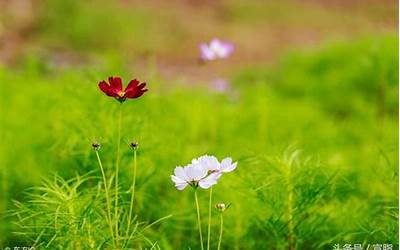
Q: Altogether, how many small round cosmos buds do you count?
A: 3